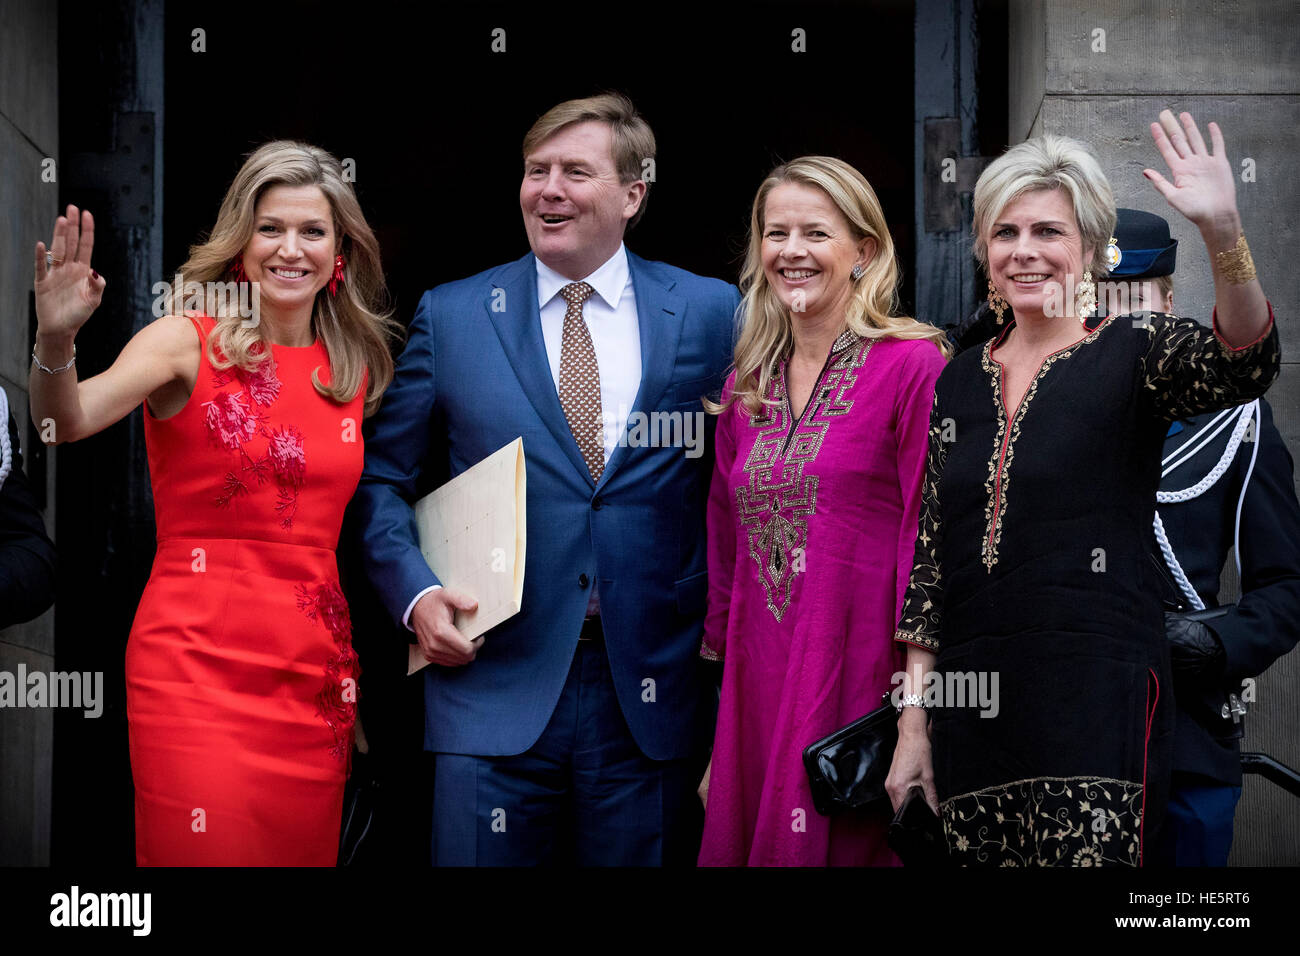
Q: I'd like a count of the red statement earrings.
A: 2